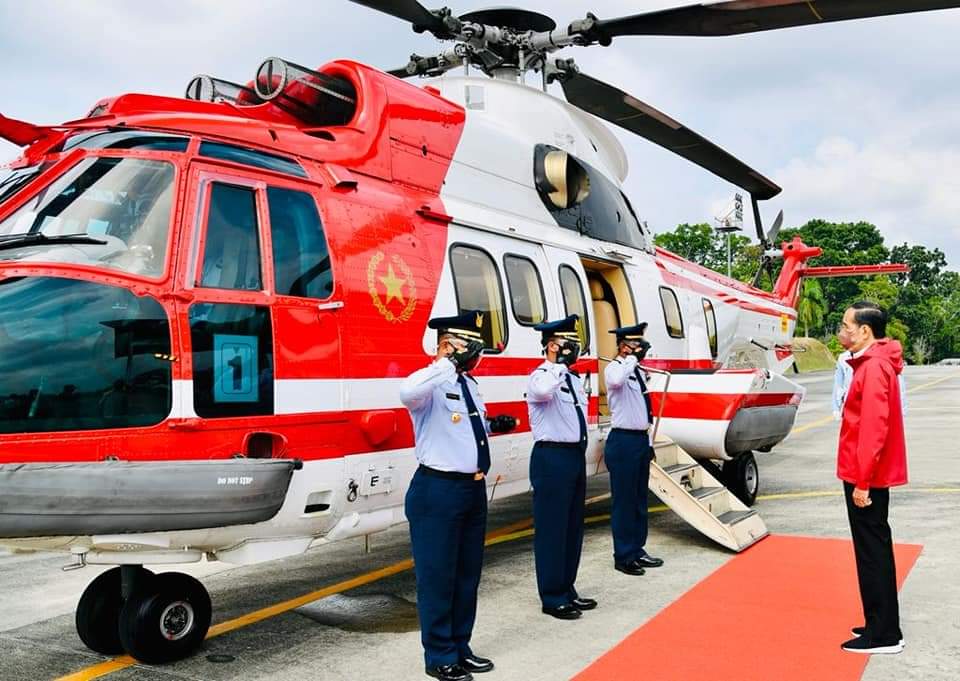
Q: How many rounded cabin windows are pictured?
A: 5